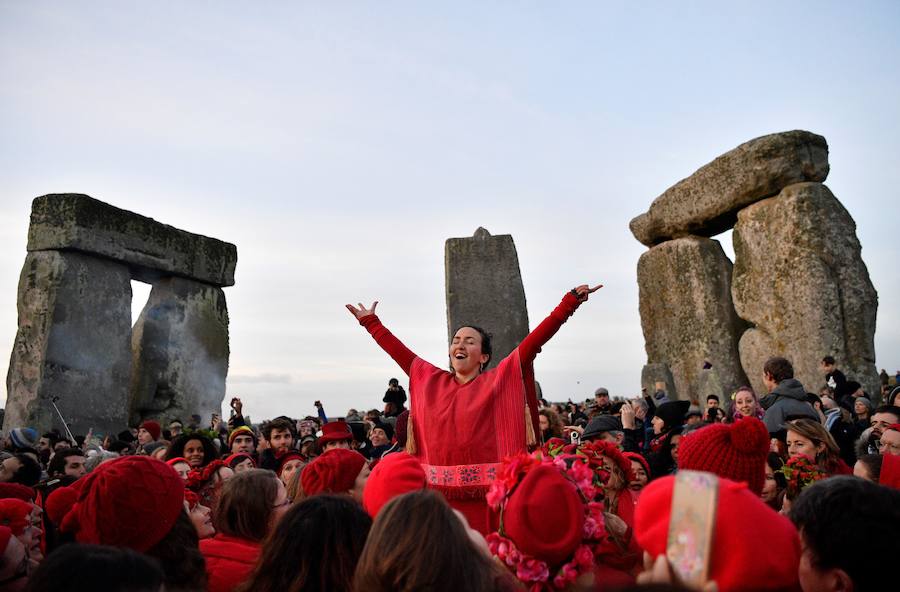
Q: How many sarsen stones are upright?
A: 5